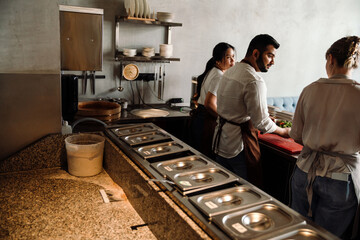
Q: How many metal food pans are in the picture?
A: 8